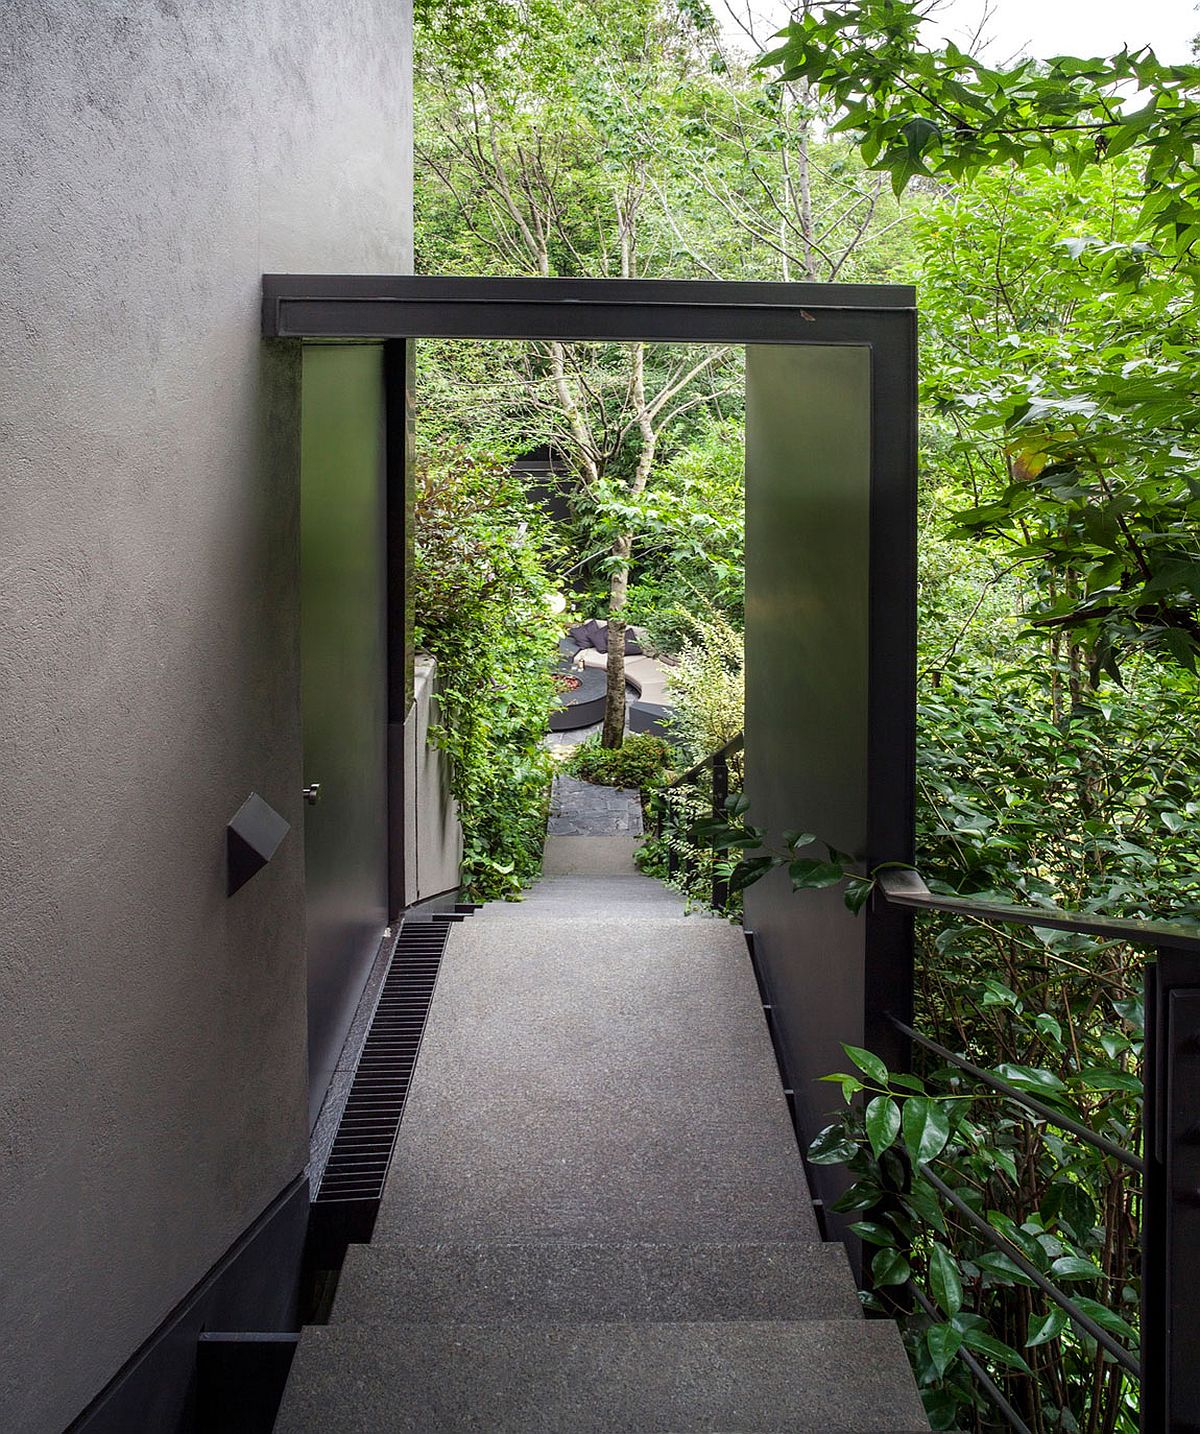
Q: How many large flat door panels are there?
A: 2